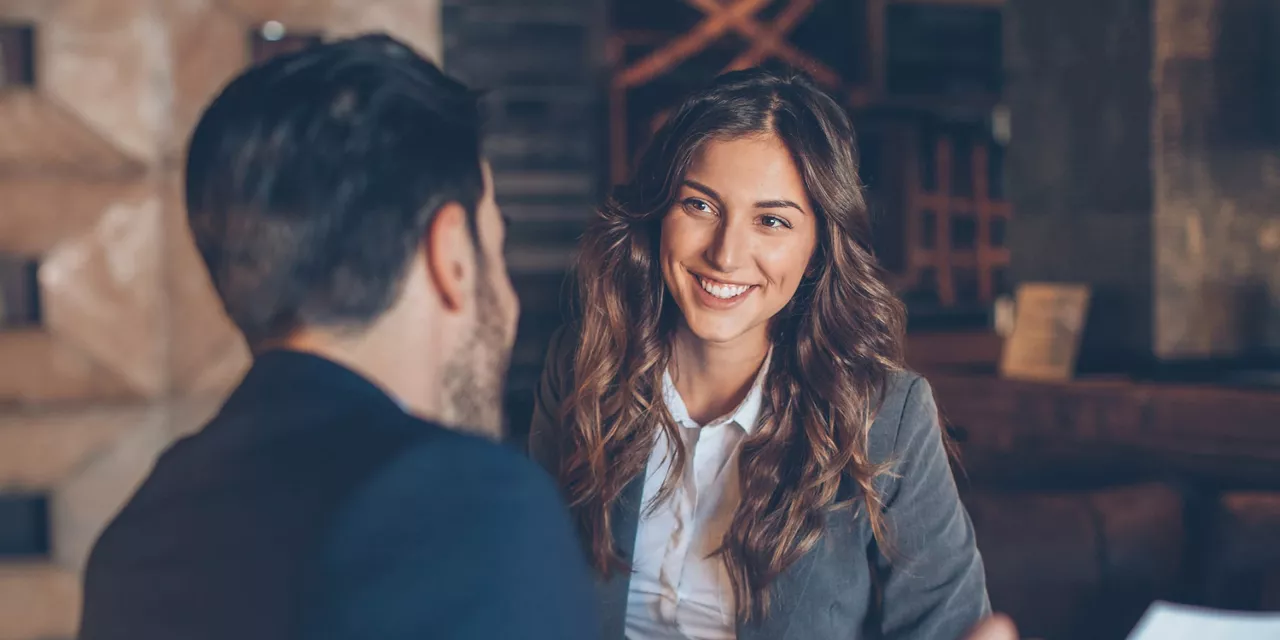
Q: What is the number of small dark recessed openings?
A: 4